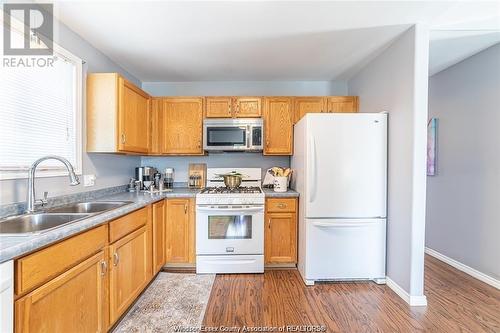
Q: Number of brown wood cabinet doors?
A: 12